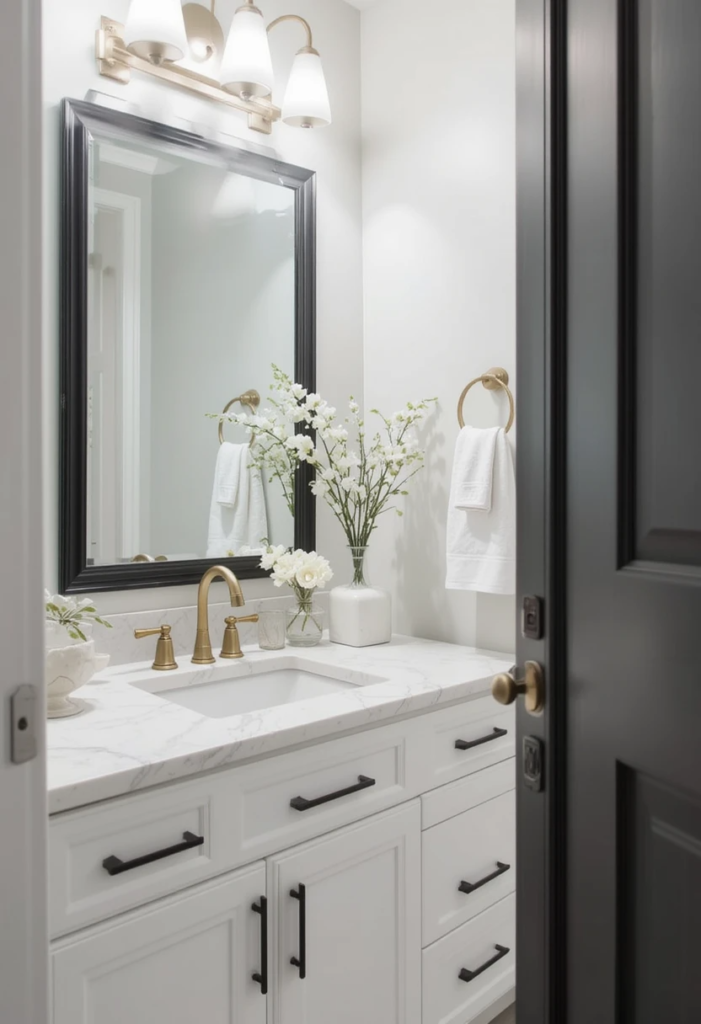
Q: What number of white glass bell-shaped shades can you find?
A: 3